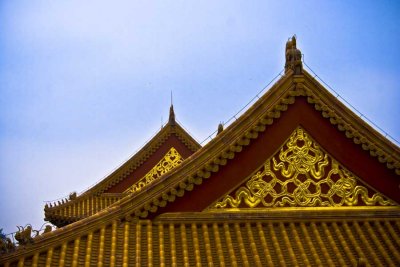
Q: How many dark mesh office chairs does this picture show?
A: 0